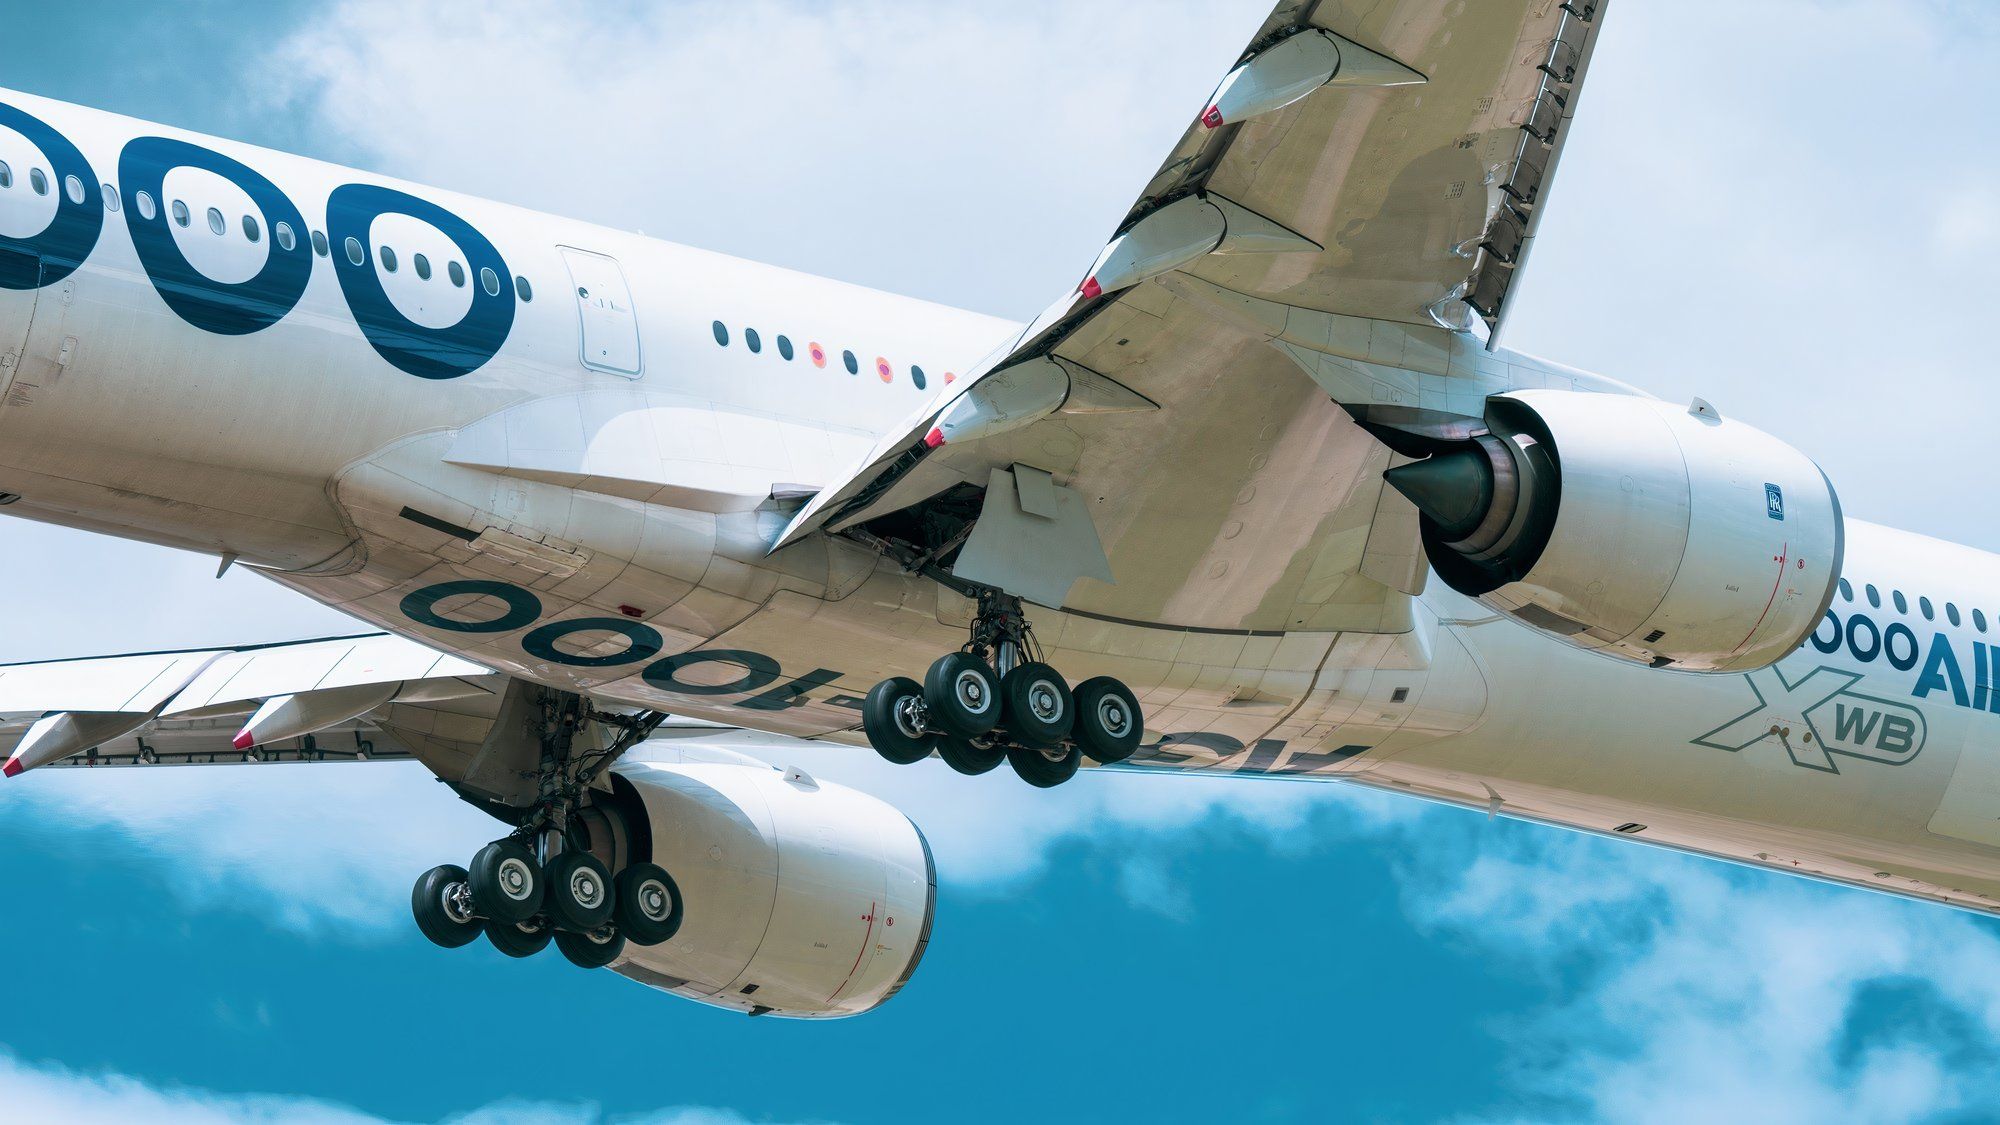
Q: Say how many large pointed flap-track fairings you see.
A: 5